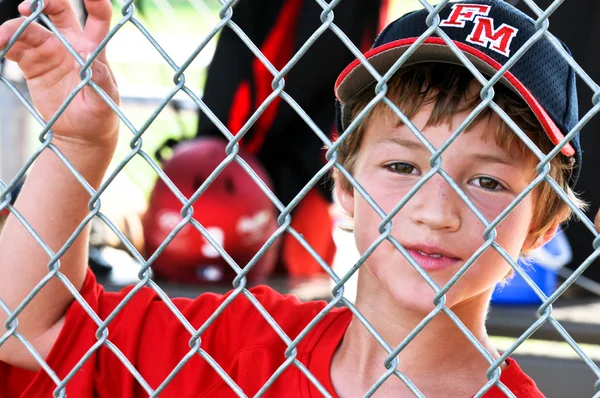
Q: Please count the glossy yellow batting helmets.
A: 0